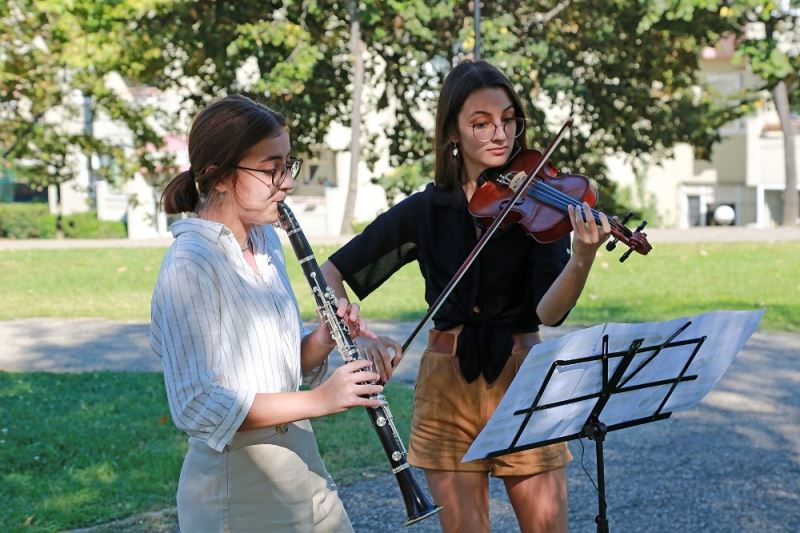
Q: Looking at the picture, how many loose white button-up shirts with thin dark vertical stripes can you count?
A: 1